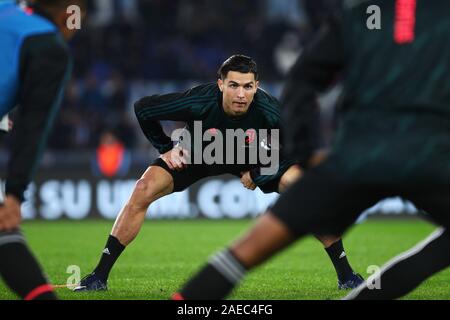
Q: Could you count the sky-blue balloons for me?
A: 0